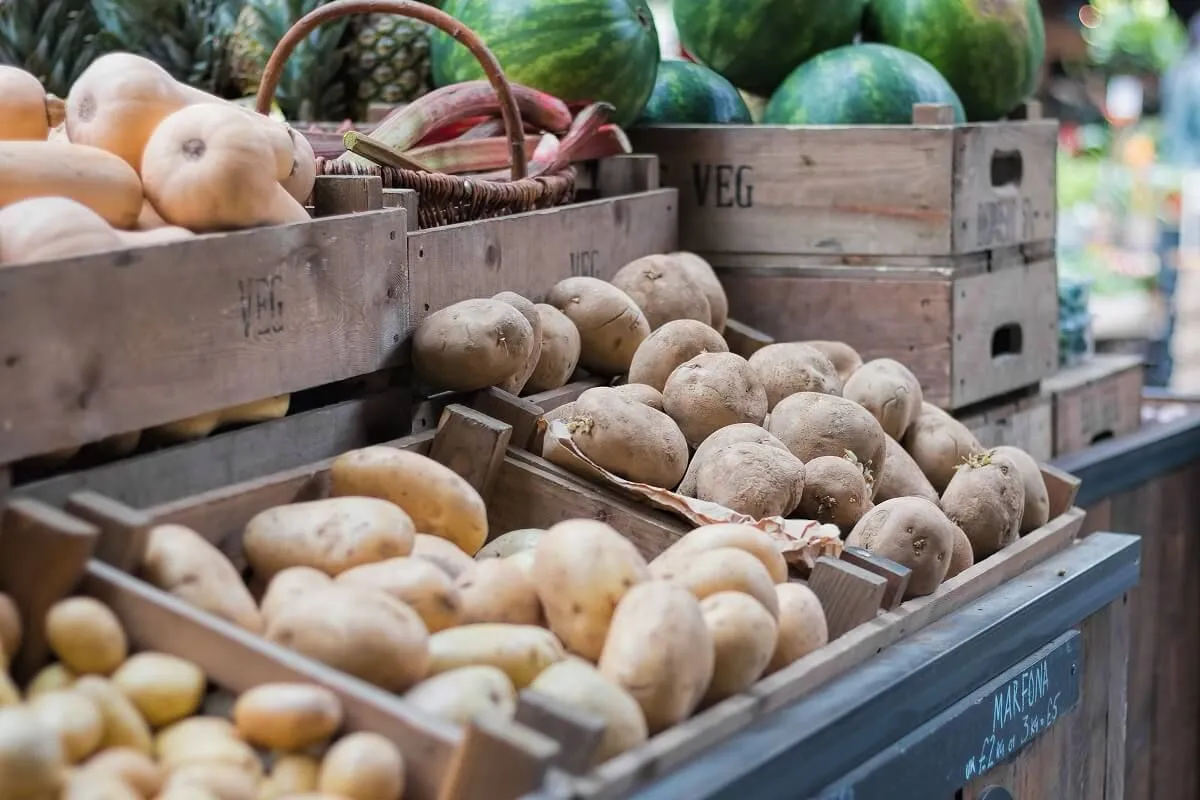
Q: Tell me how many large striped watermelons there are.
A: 5